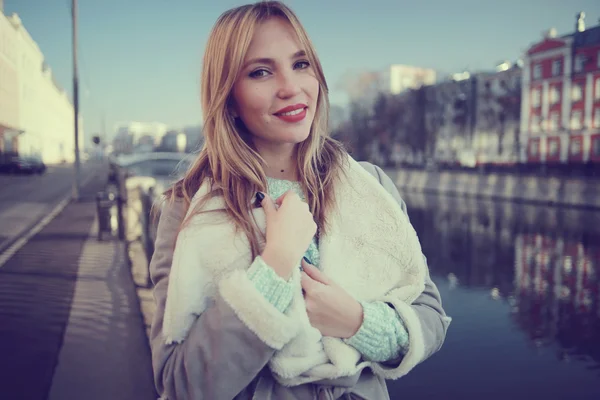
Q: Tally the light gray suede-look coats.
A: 1